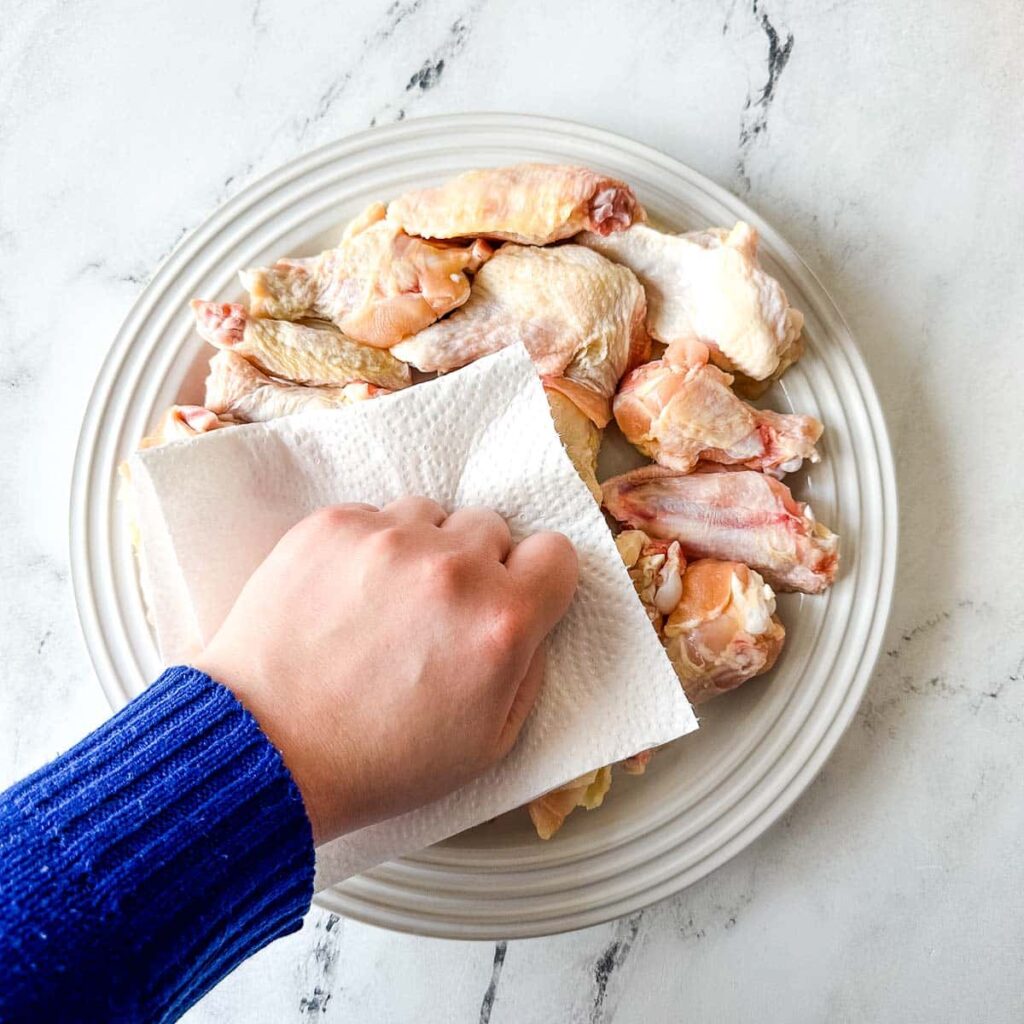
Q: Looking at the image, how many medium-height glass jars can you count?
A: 0